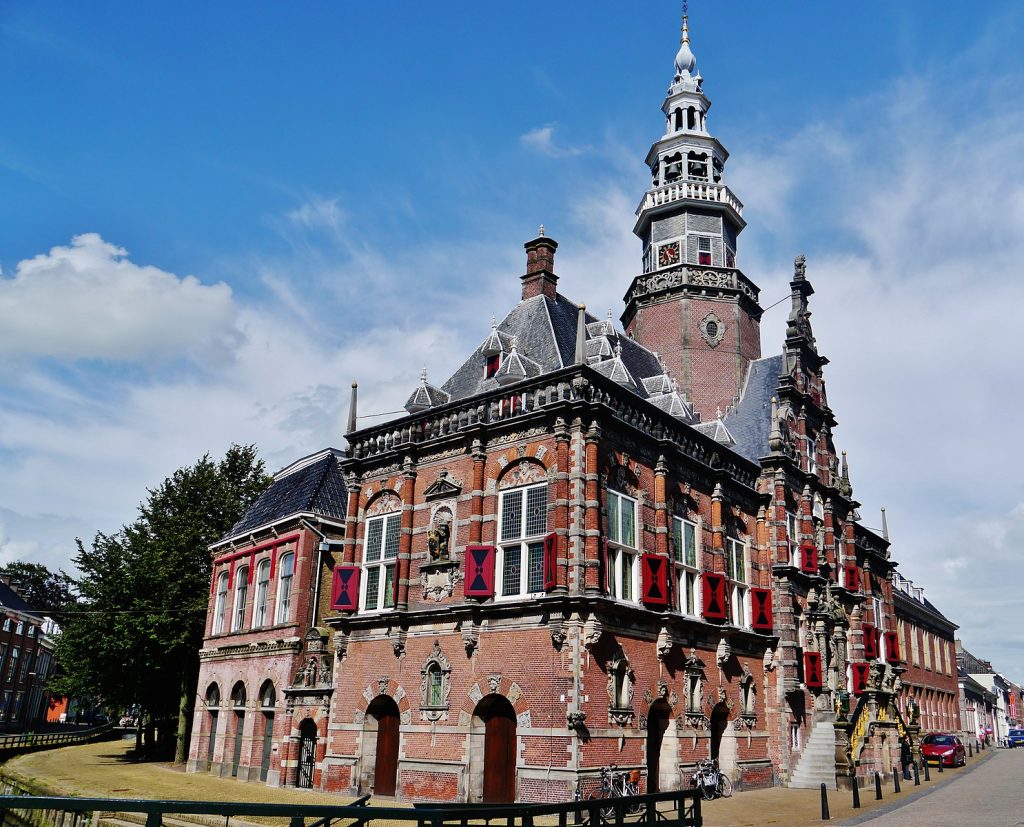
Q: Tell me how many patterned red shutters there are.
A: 12